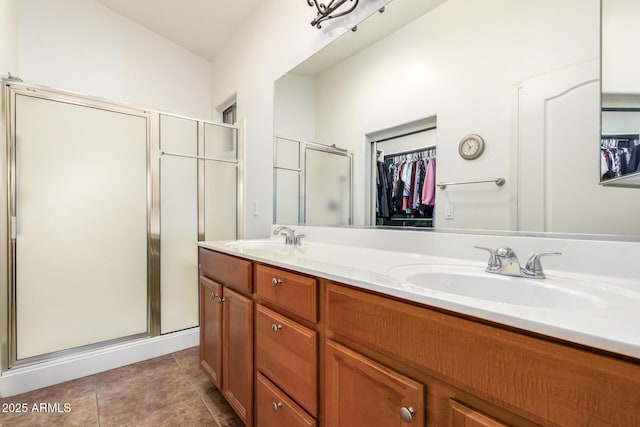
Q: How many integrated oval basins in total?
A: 2